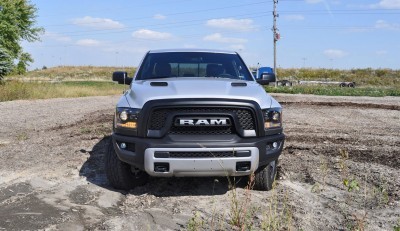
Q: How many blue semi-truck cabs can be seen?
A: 1